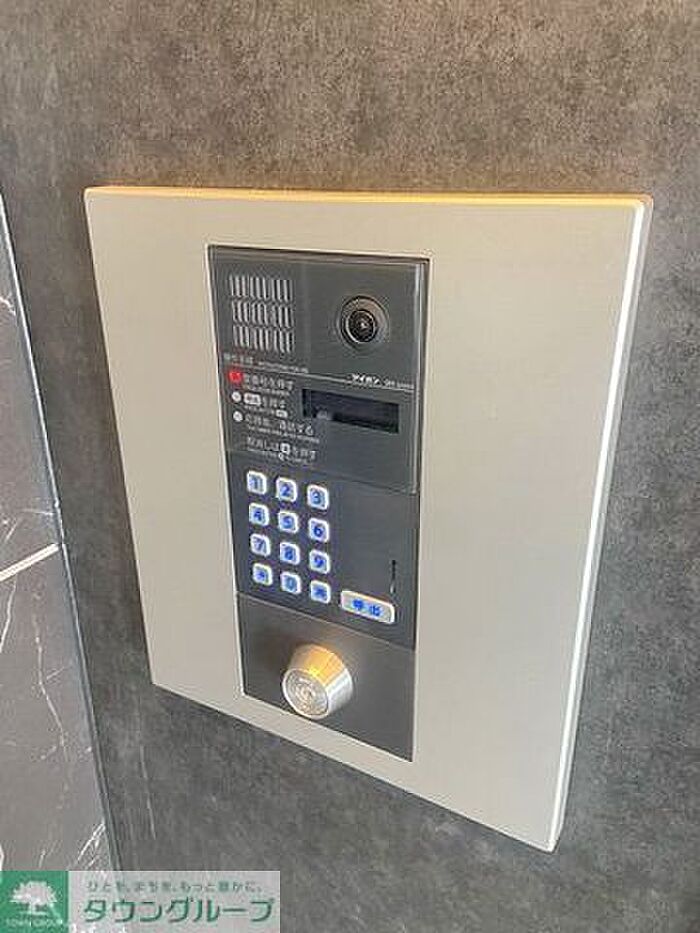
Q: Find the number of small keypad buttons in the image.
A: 12